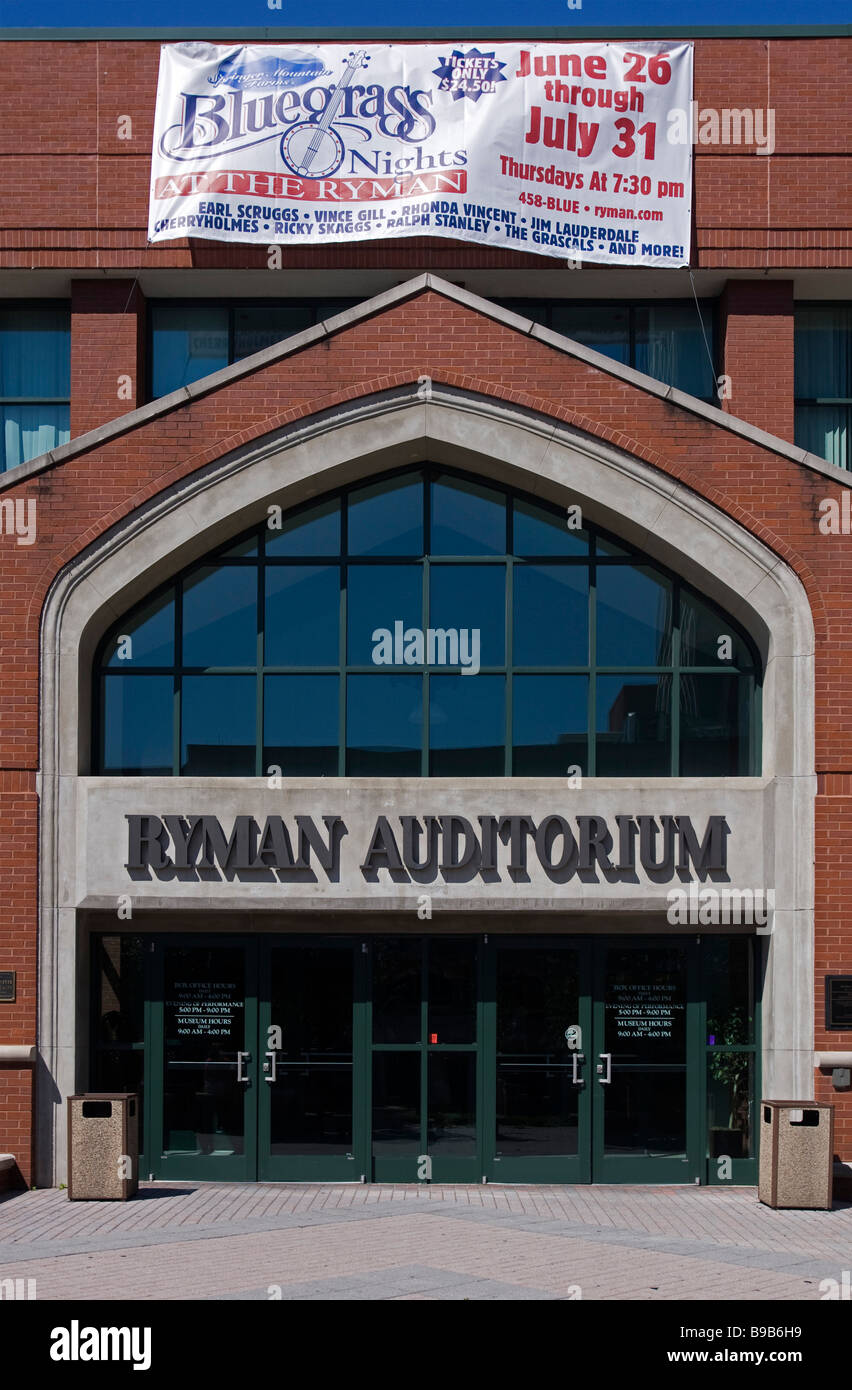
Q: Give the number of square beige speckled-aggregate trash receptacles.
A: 2